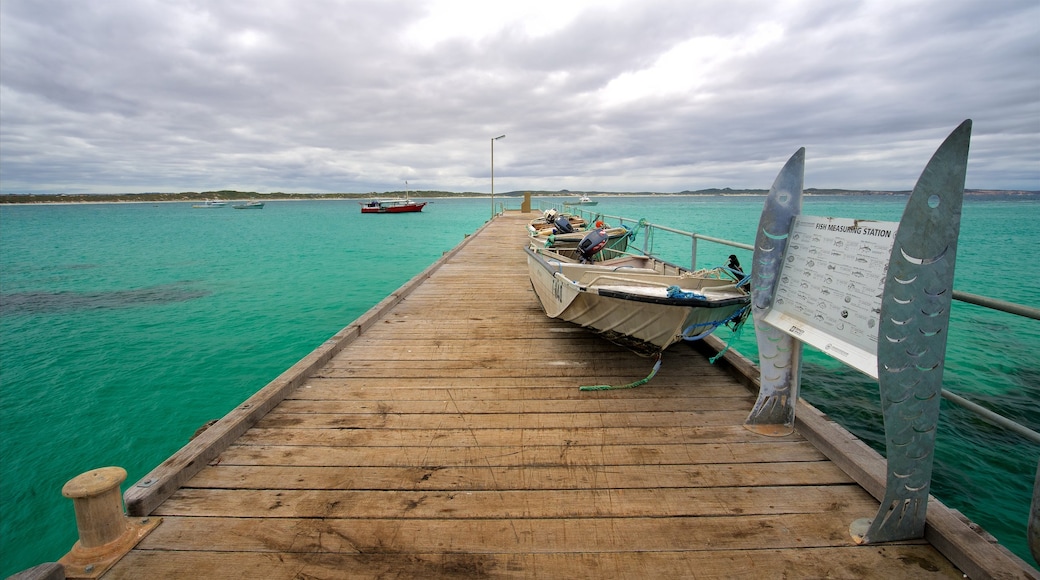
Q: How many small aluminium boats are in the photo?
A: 3